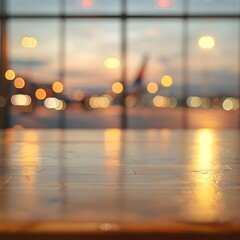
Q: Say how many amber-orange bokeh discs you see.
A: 7